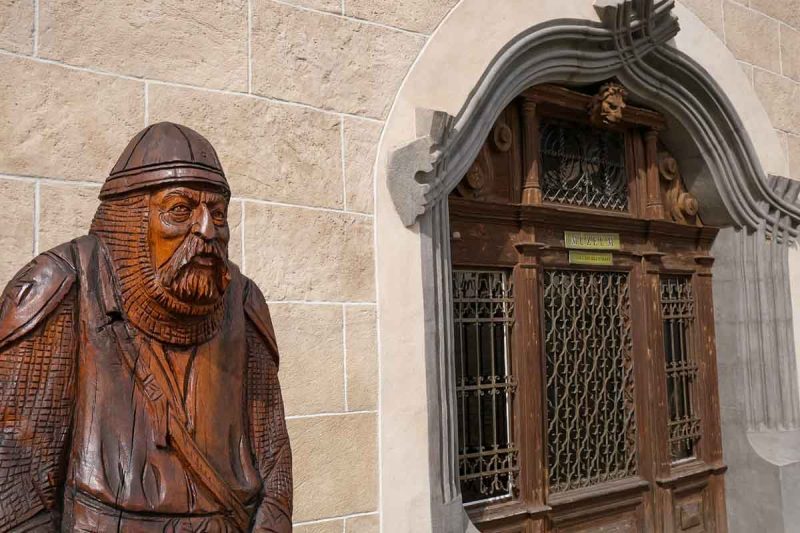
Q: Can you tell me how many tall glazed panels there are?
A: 3